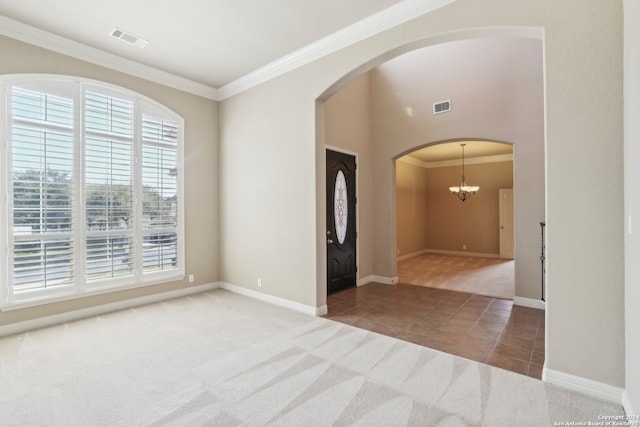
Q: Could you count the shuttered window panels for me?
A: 3